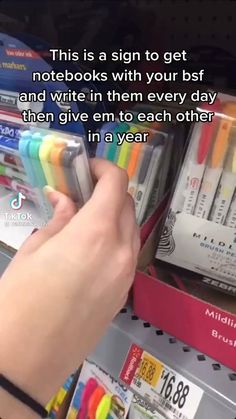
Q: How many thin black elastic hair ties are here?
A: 1